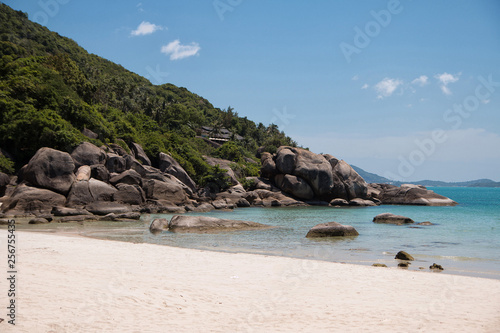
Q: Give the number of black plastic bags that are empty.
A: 0